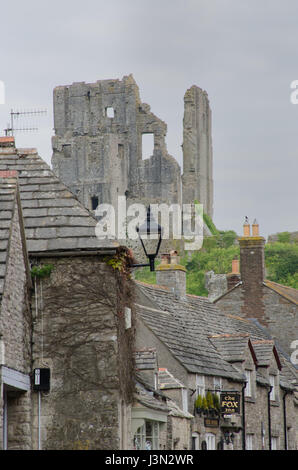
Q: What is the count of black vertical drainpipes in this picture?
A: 3